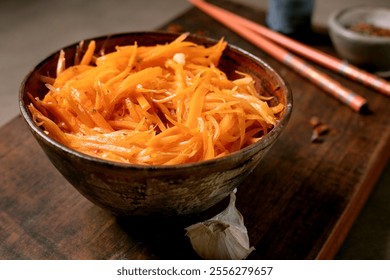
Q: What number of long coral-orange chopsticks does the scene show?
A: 2